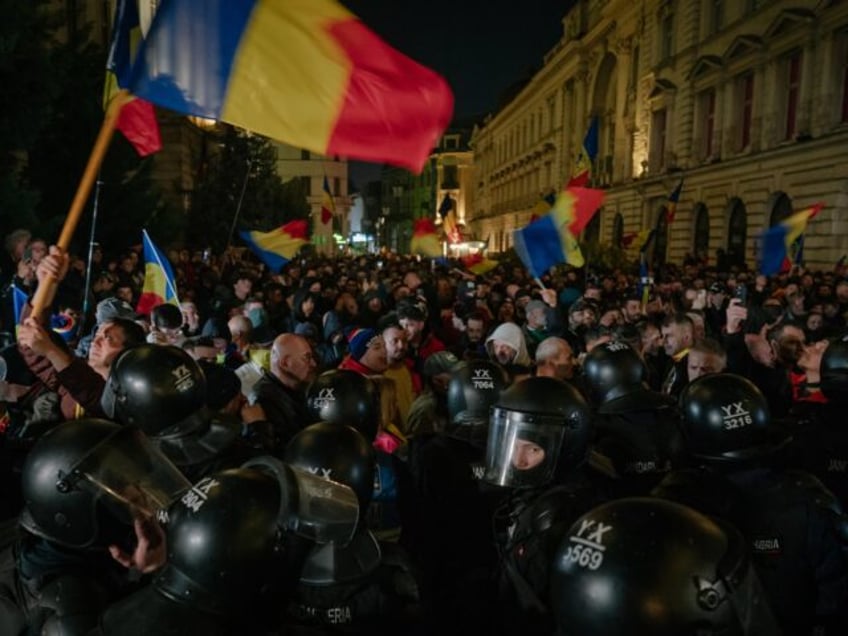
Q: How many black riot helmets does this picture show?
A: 11